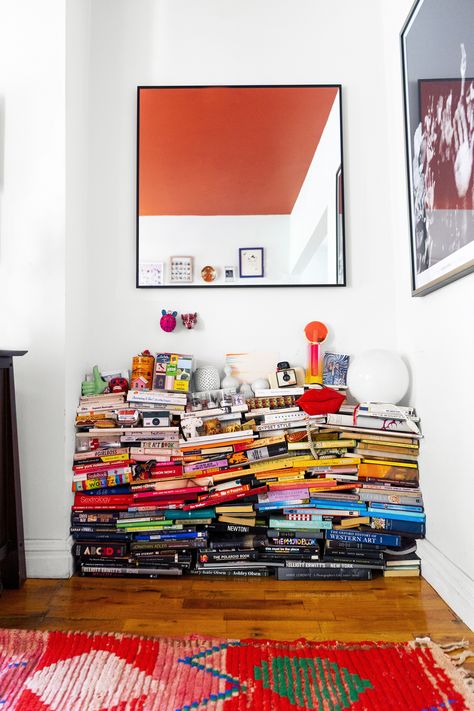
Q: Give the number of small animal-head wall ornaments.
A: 2